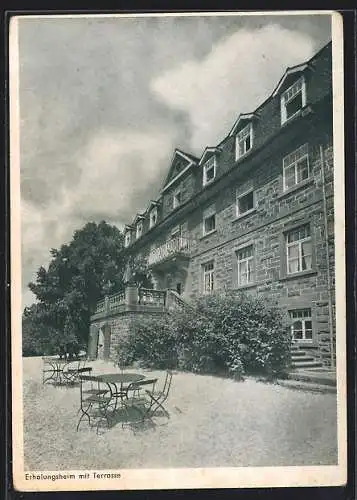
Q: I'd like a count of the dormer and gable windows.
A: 7